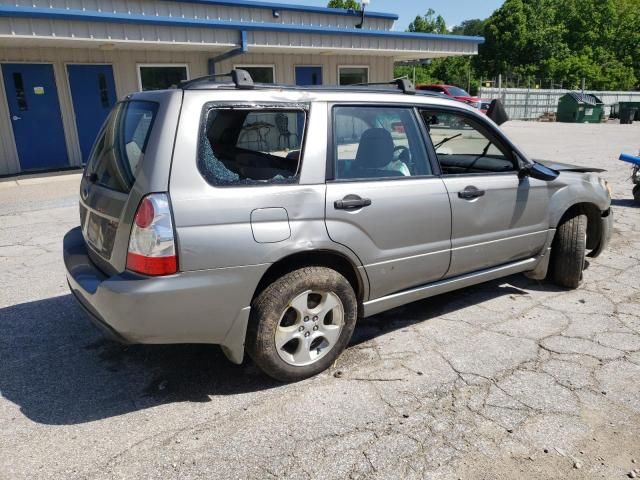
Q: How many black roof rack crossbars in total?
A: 2